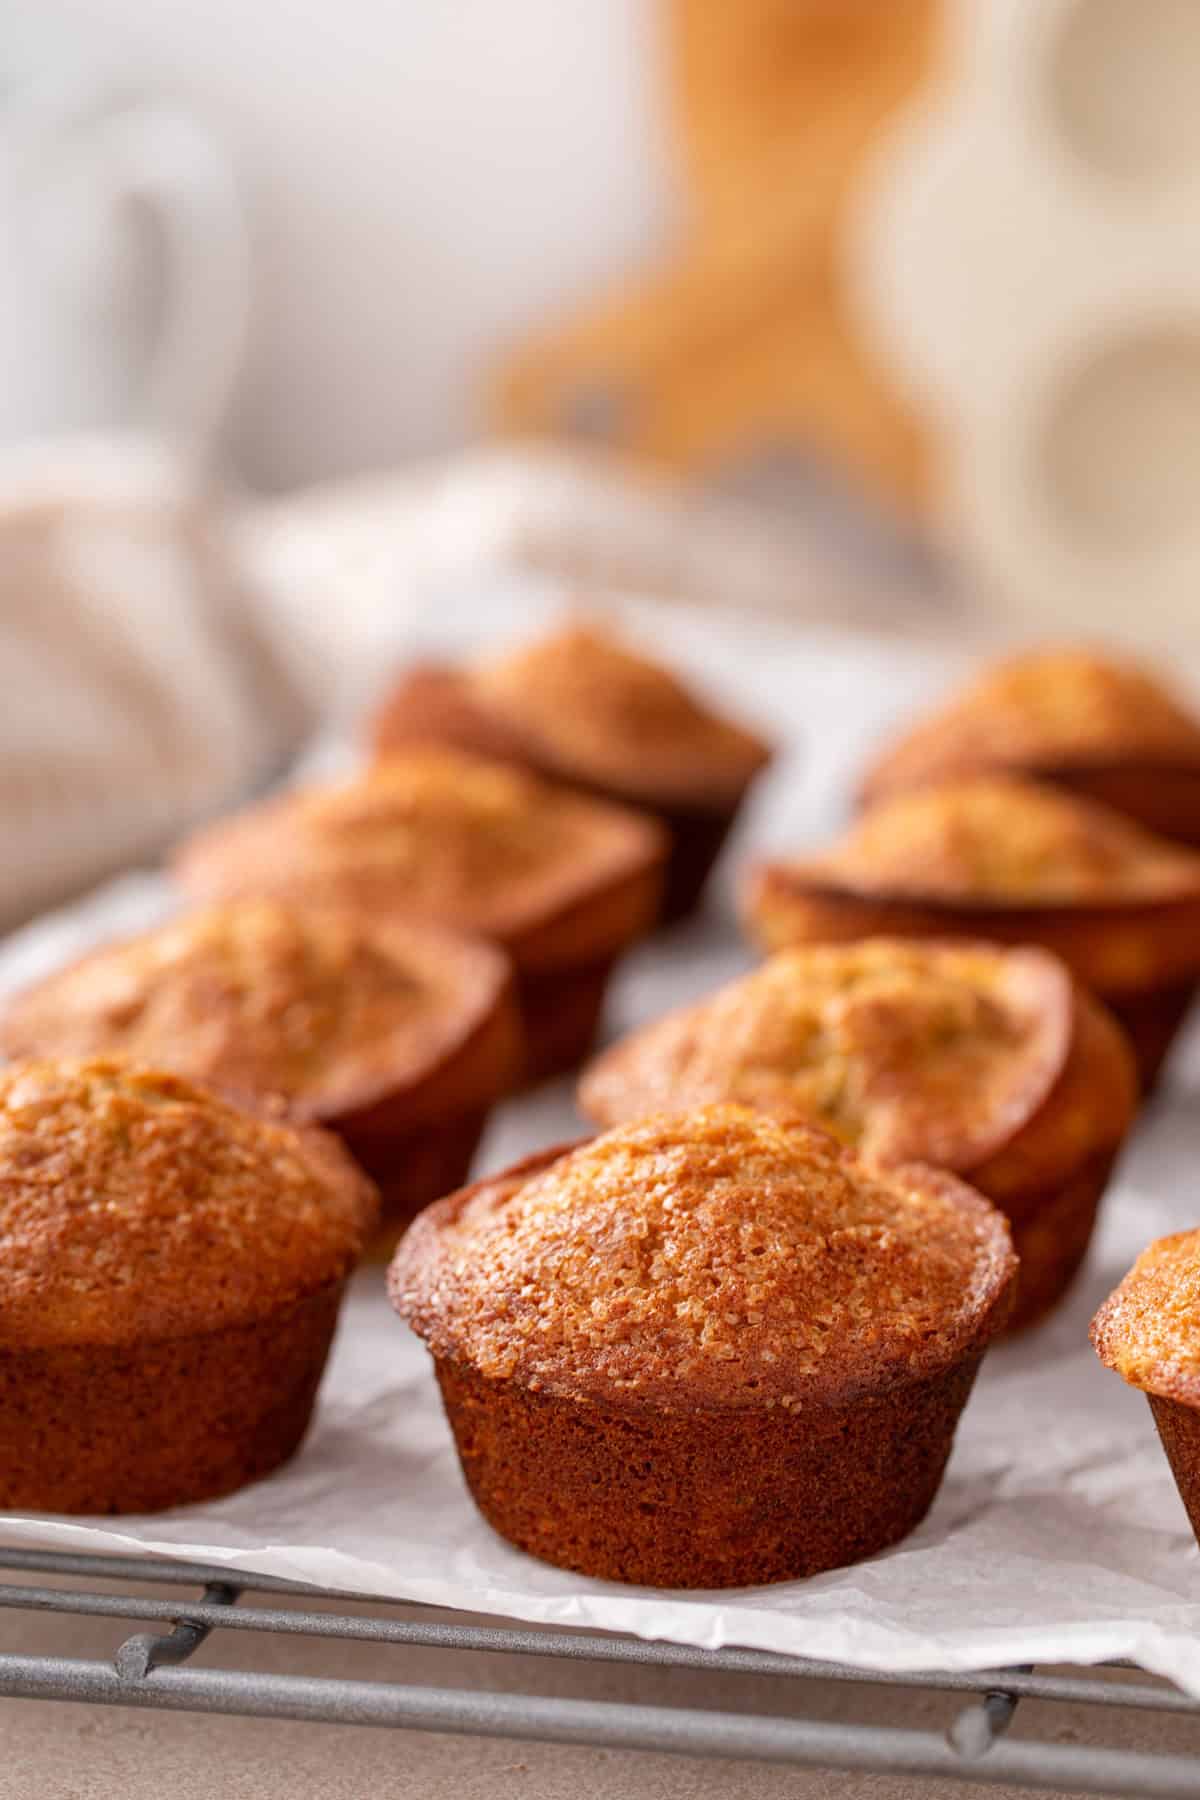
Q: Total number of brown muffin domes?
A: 9